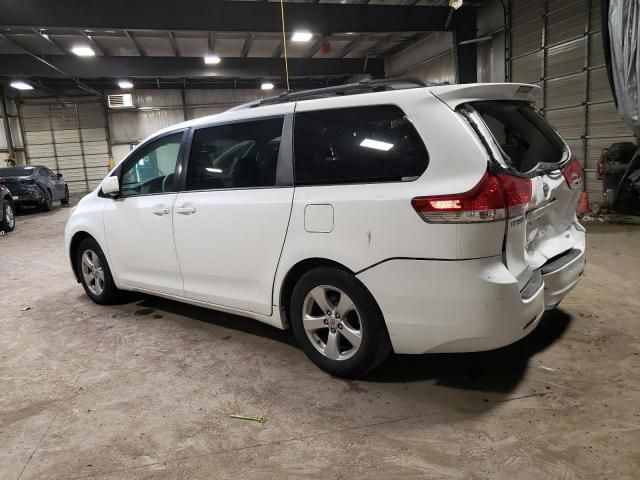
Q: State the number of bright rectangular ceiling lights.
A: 6